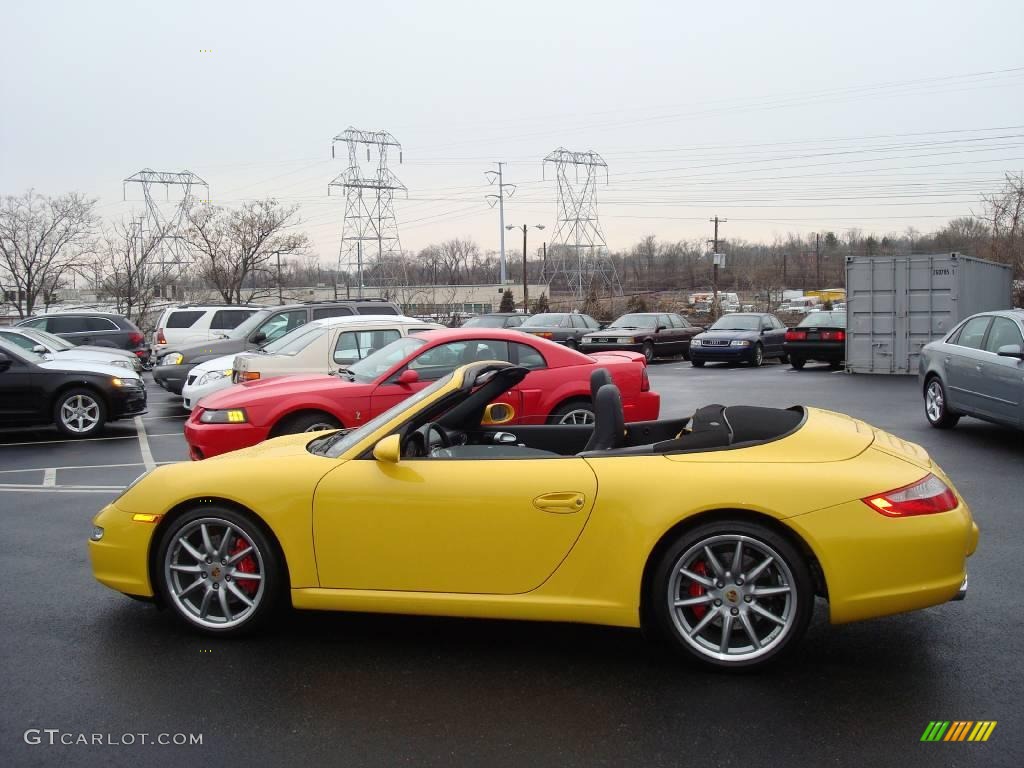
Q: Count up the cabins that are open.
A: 1